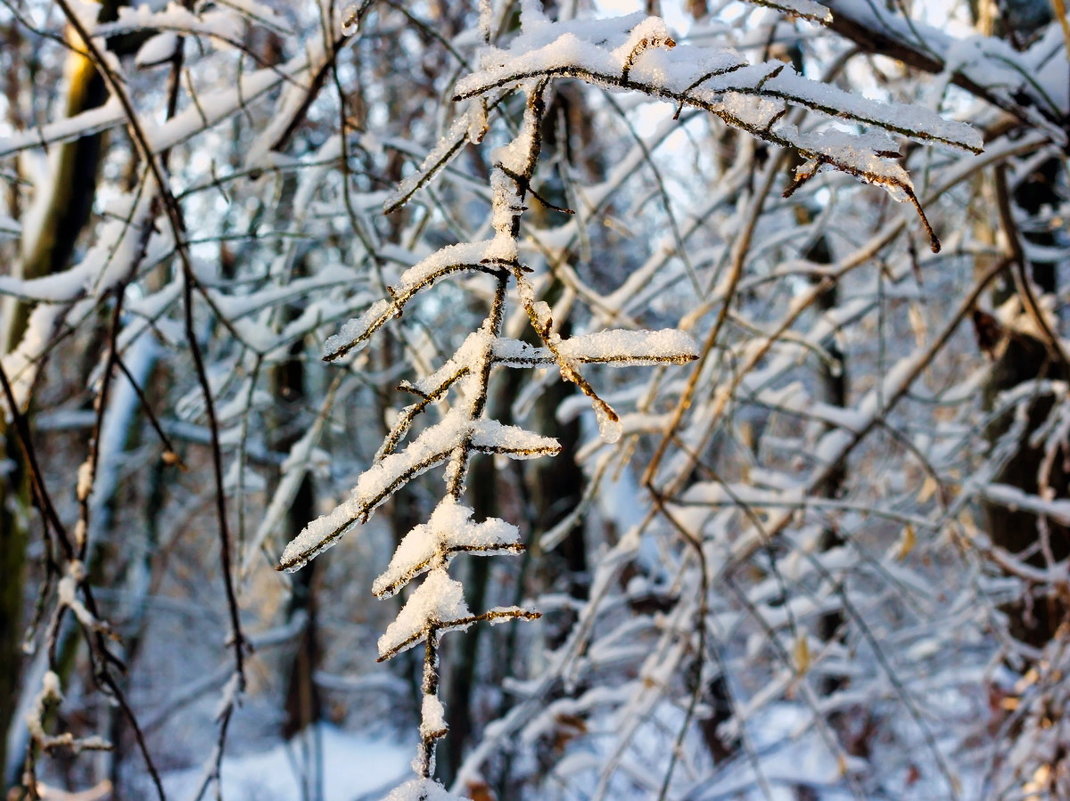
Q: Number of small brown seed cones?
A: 0